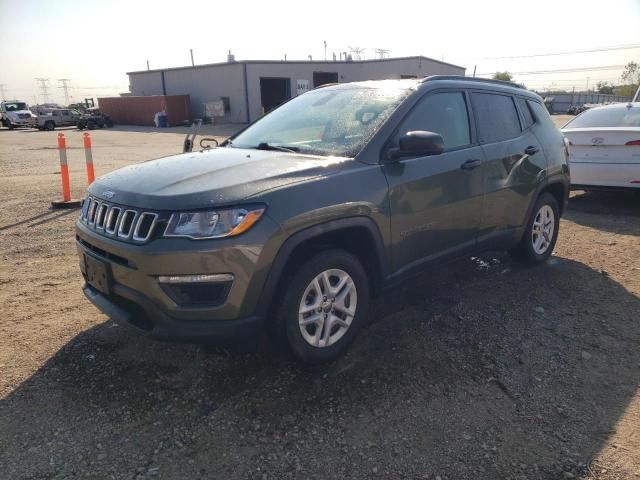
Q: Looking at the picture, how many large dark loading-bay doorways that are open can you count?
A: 2